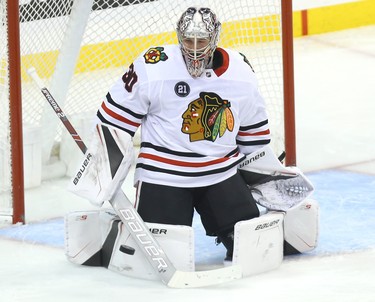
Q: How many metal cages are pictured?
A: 1